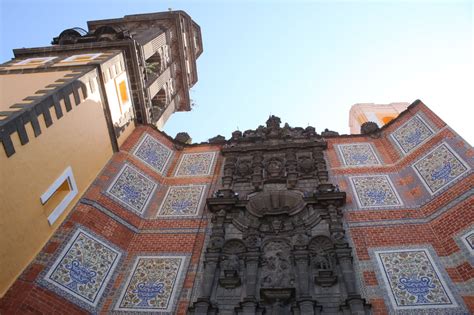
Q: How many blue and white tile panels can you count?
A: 12